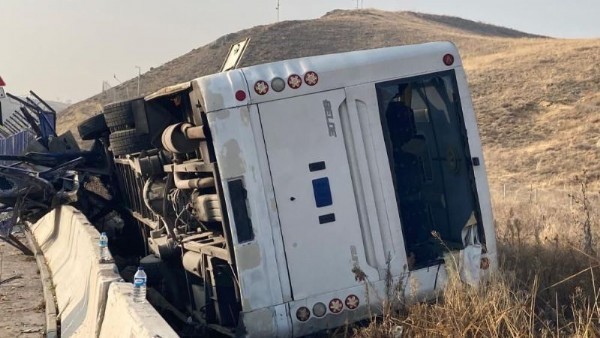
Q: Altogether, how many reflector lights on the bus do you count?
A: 11